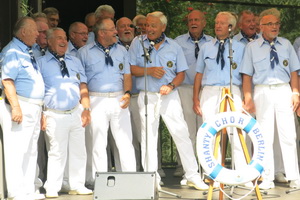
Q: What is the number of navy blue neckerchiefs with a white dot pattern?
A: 11